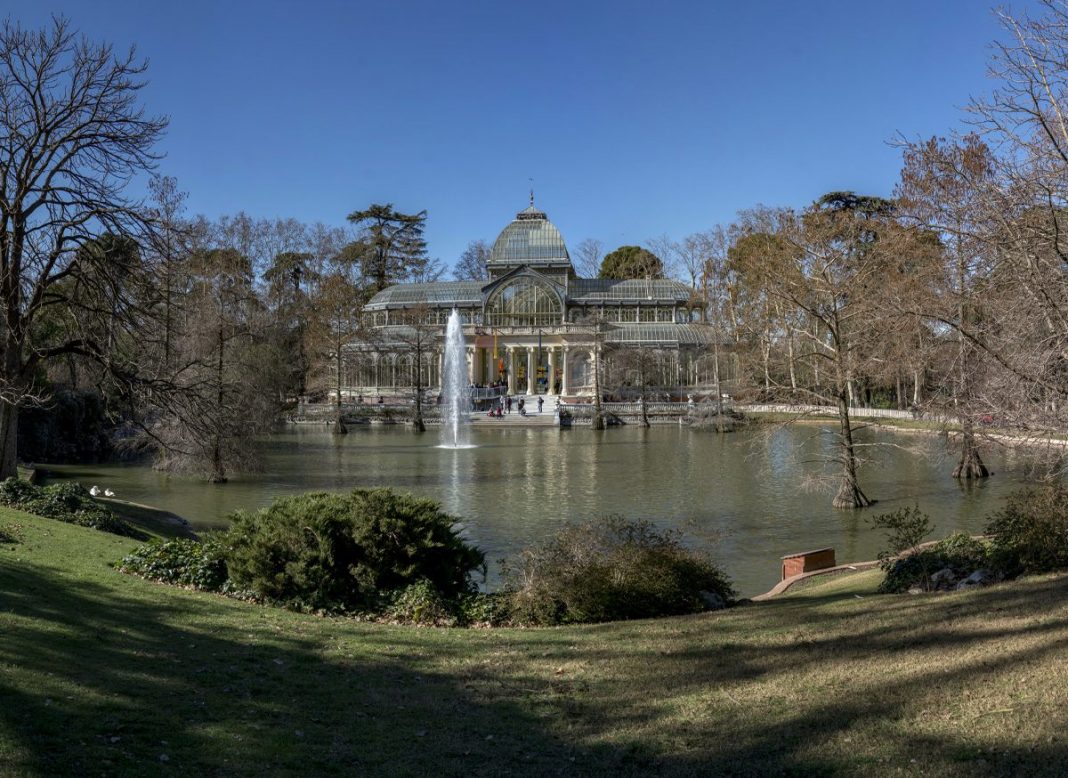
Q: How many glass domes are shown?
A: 1